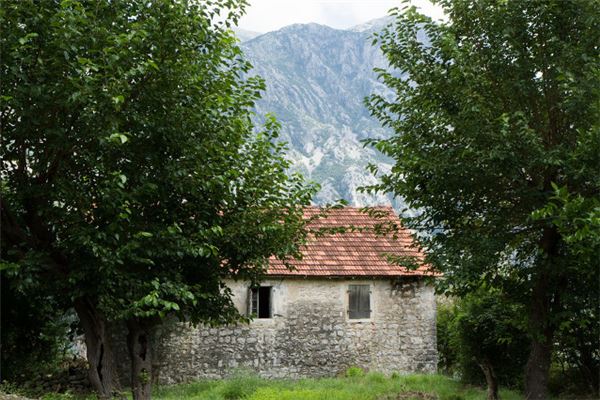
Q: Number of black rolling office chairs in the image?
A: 0